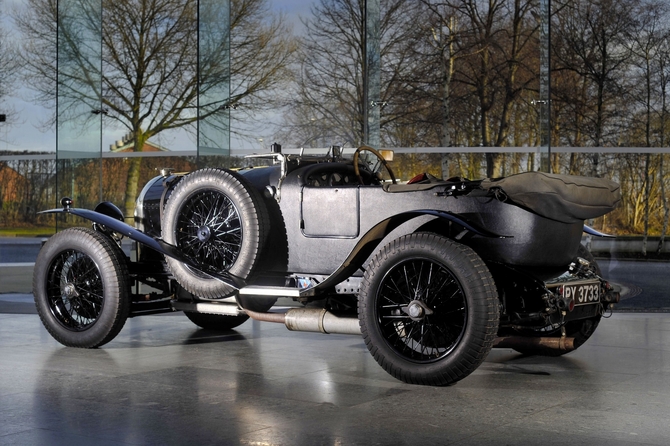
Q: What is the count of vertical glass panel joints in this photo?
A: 4